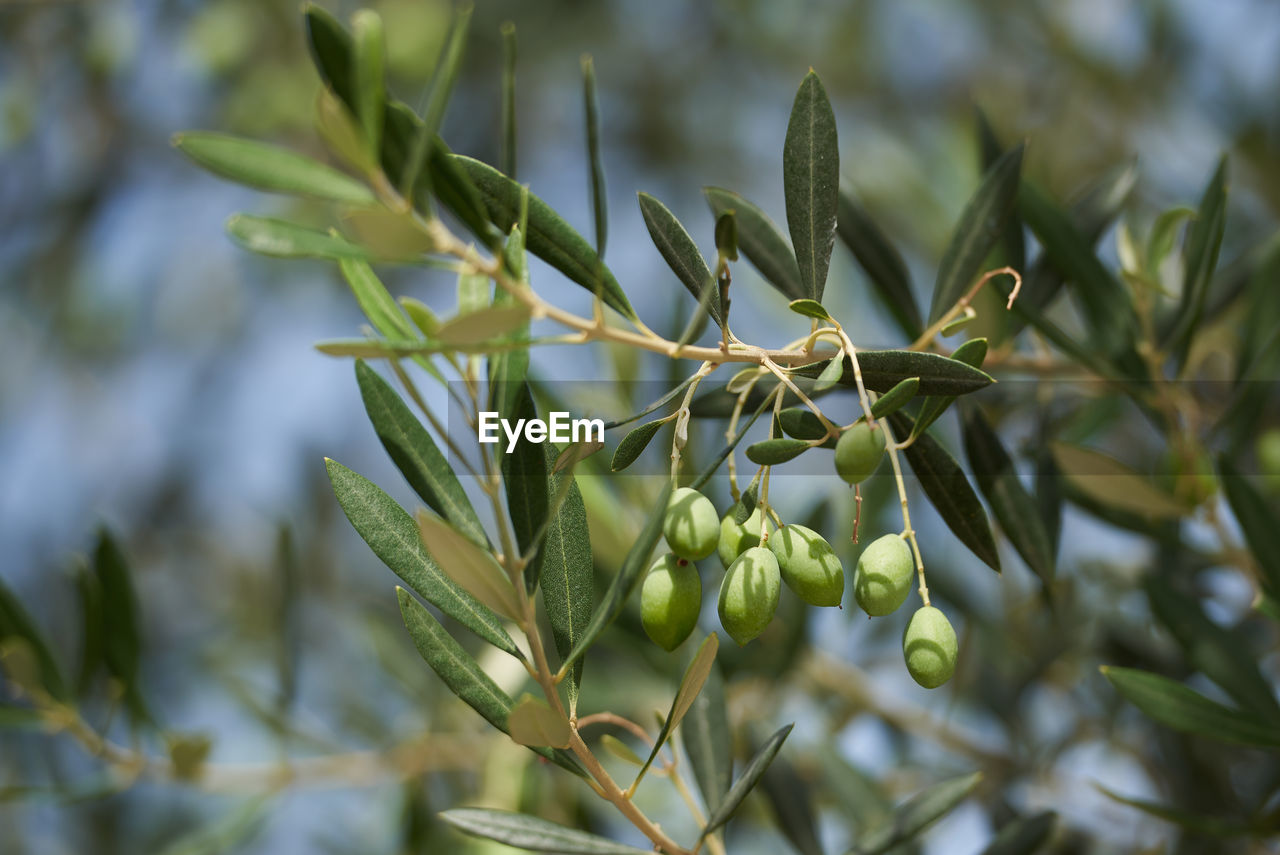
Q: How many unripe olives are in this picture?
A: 8